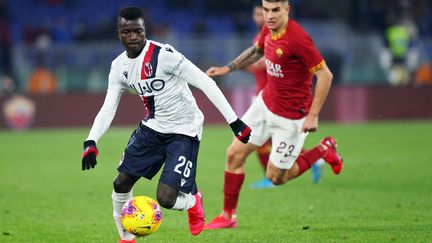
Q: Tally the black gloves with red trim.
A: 2